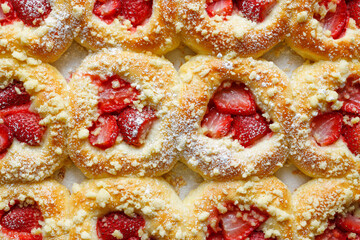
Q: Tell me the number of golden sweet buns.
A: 12